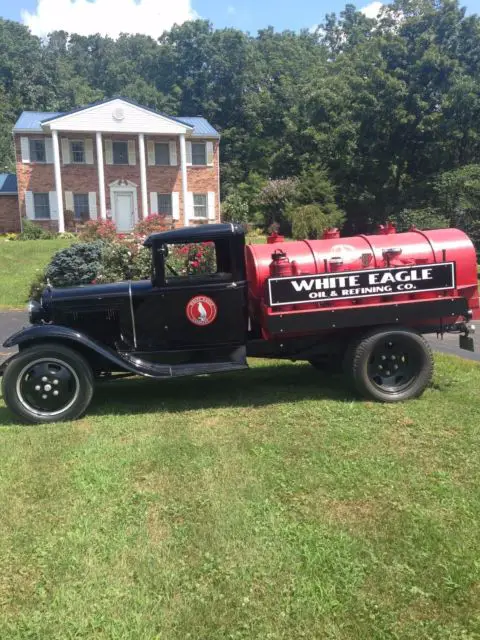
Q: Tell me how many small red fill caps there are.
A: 3